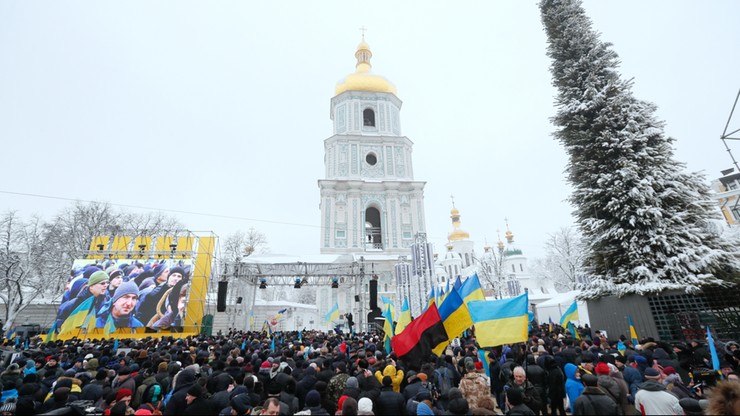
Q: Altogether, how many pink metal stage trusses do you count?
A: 0